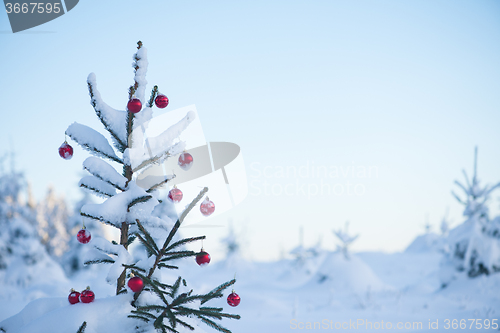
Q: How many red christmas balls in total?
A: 12